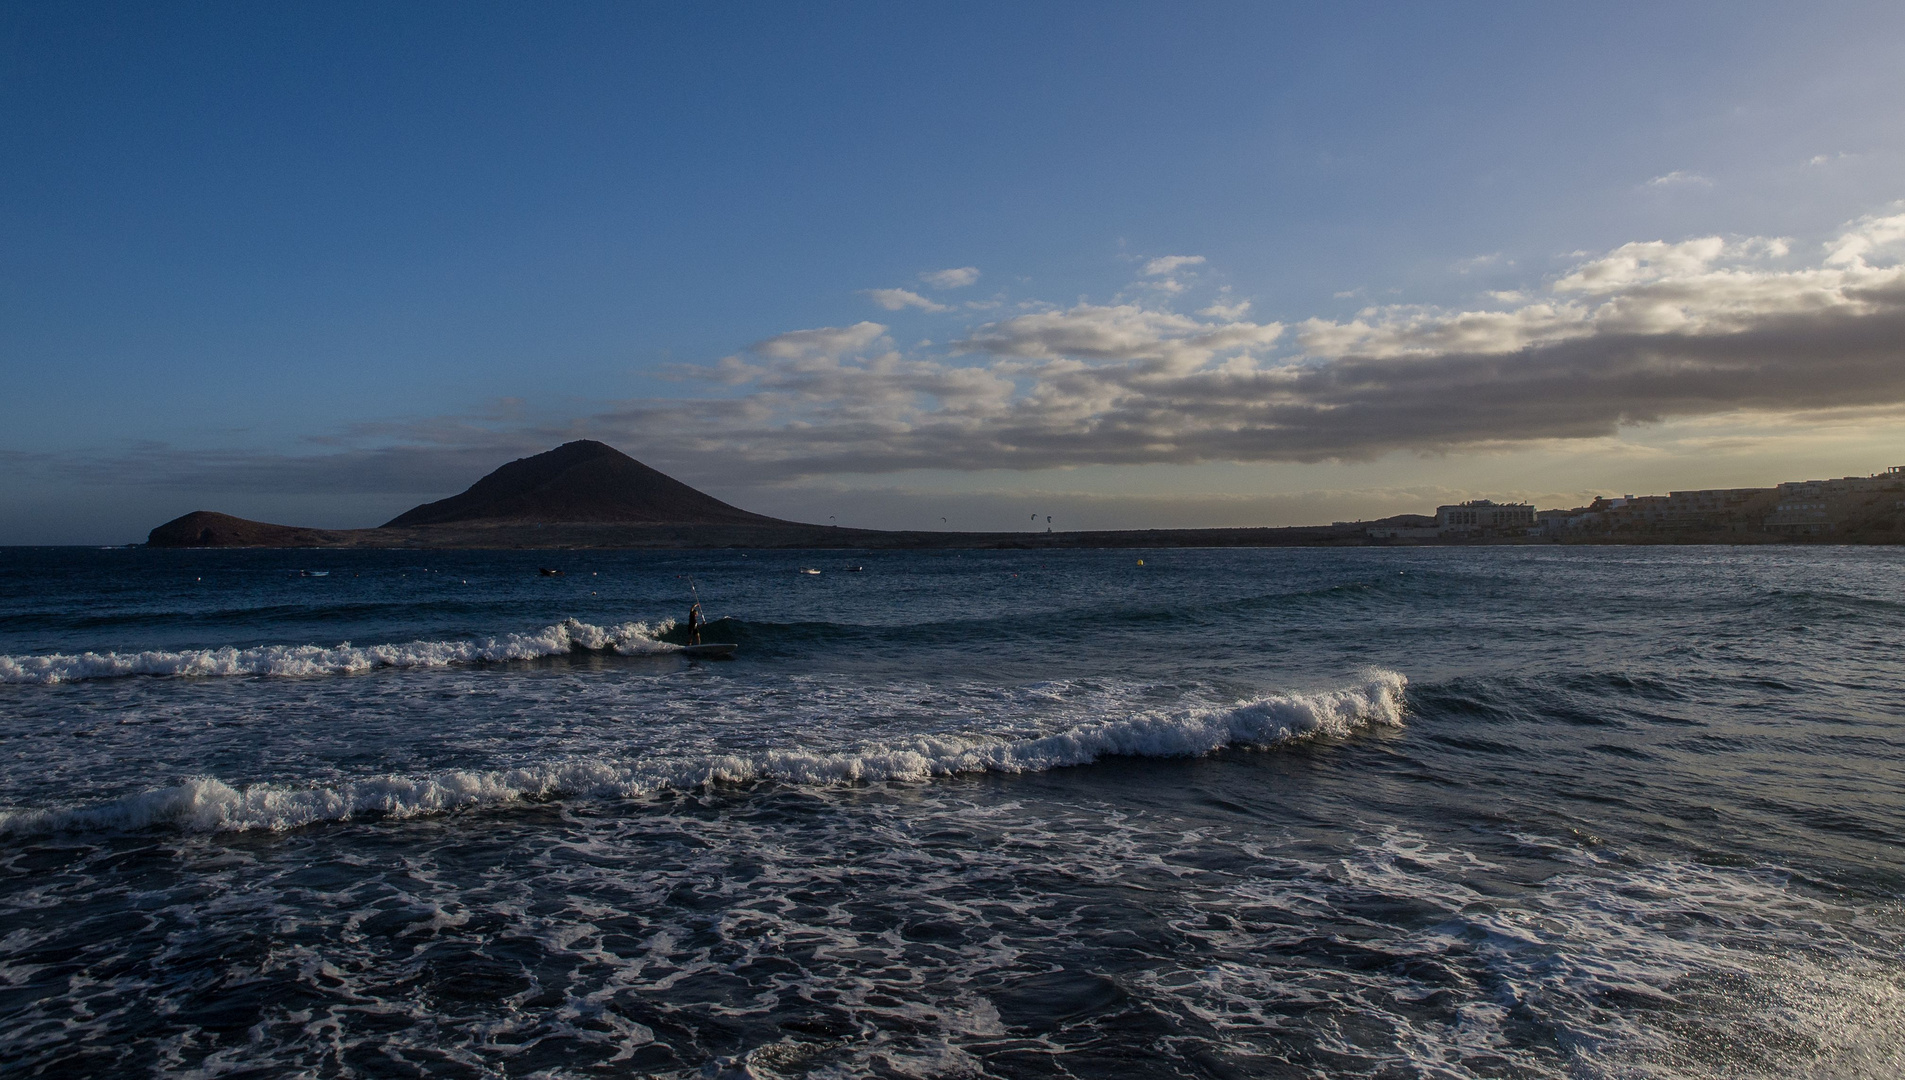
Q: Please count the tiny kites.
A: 4